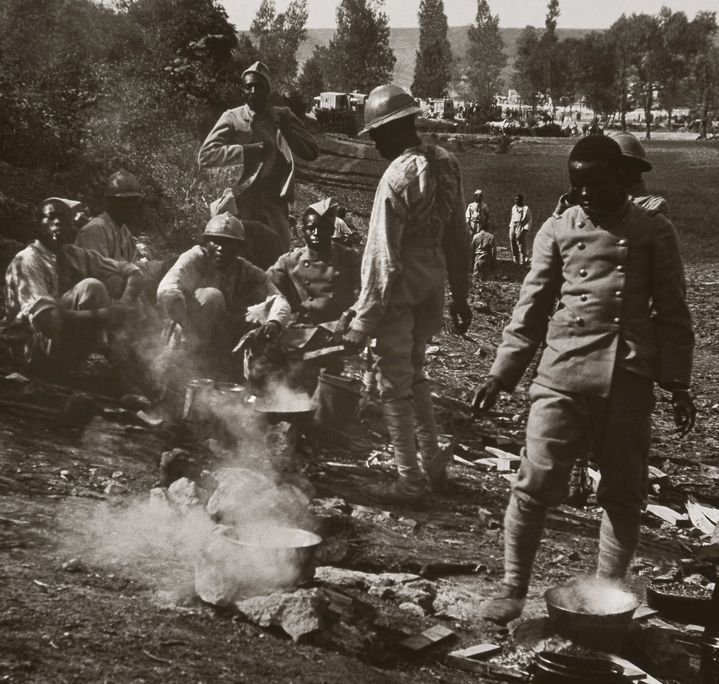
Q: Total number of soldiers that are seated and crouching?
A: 5